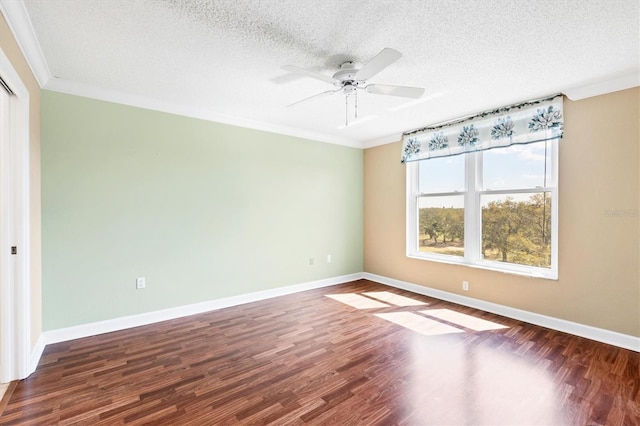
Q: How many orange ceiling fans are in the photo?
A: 0